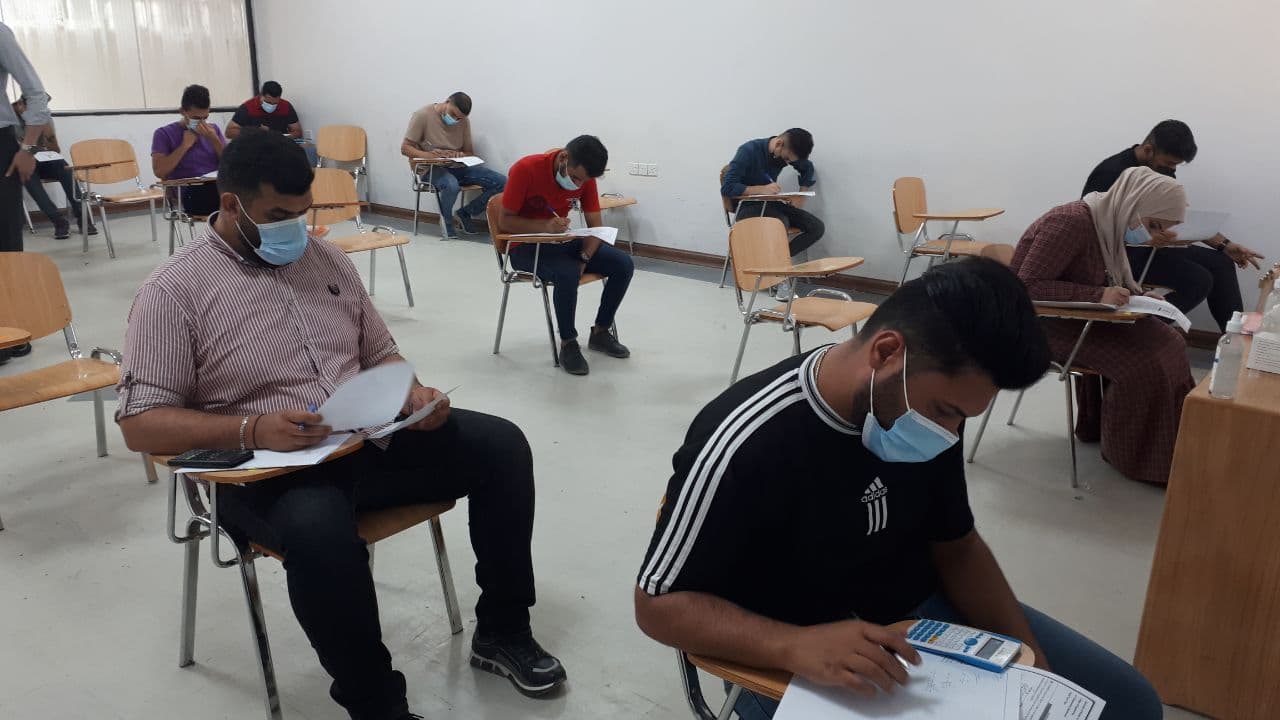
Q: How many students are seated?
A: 10